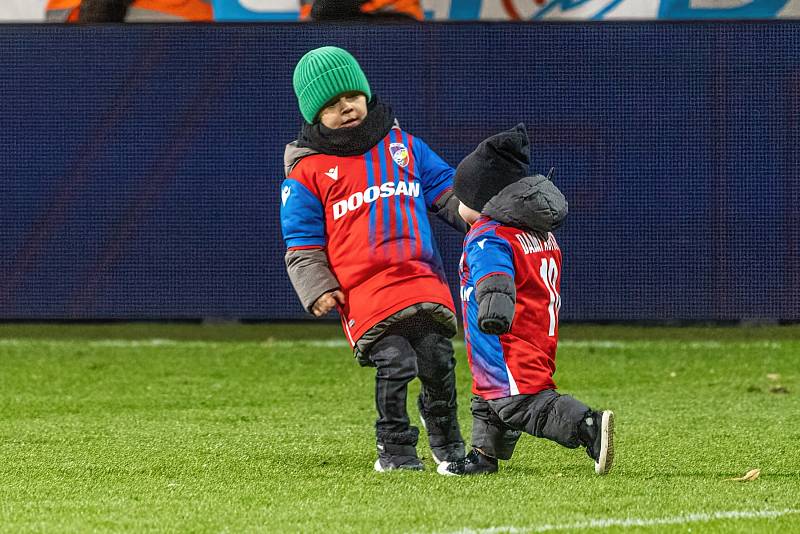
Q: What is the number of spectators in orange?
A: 2